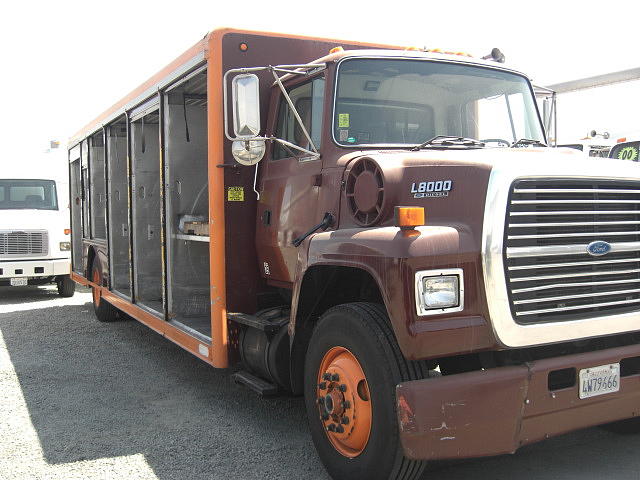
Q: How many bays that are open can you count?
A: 6